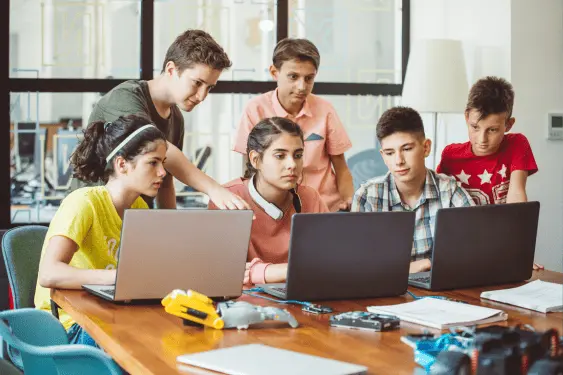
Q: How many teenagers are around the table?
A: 6